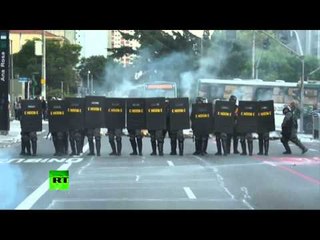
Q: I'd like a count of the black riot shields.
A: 12